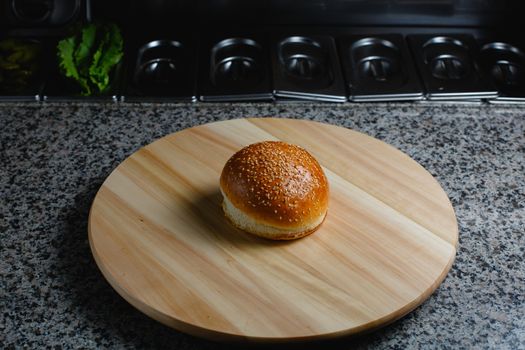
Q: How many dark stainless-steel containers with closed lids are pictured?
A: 6